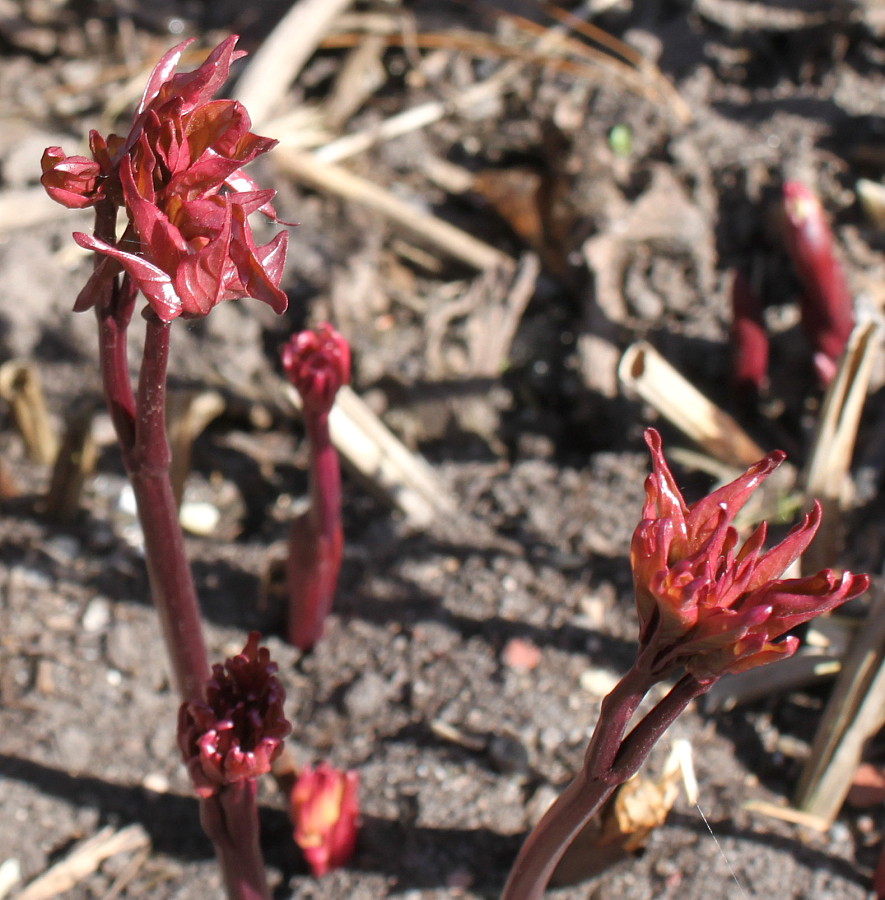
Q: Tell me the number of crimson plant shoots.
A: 7